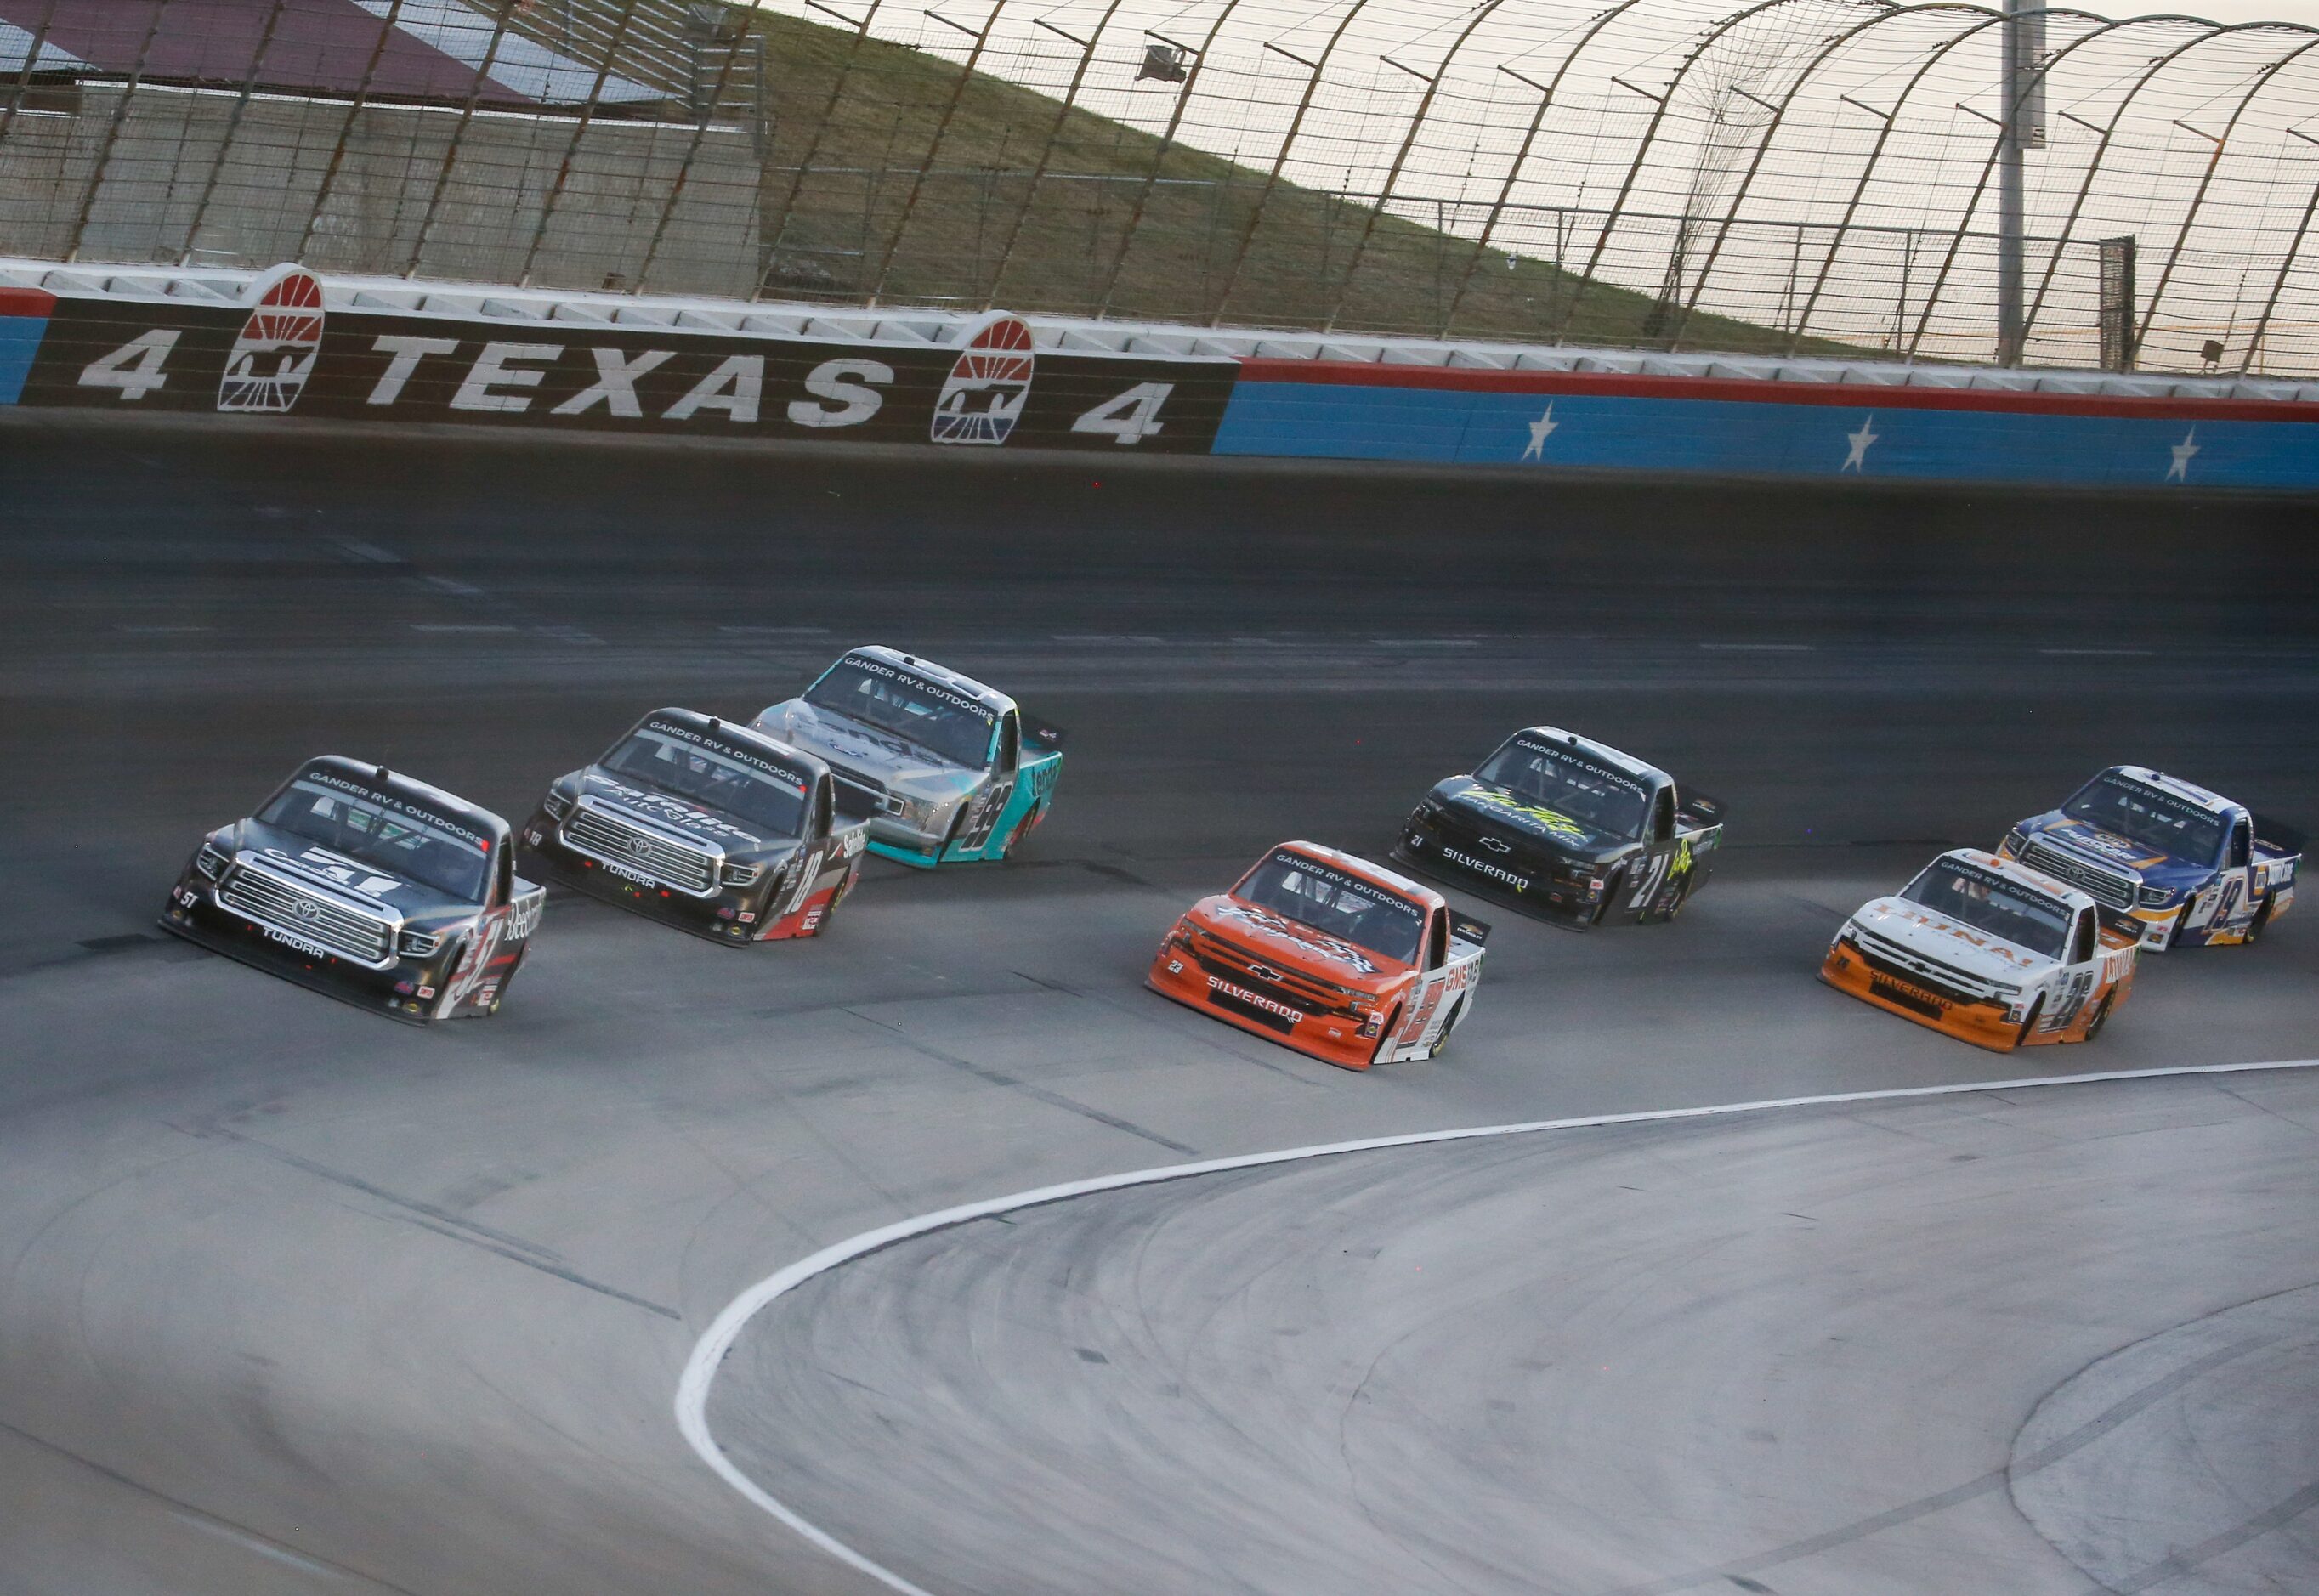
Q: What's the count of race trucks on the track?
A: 7